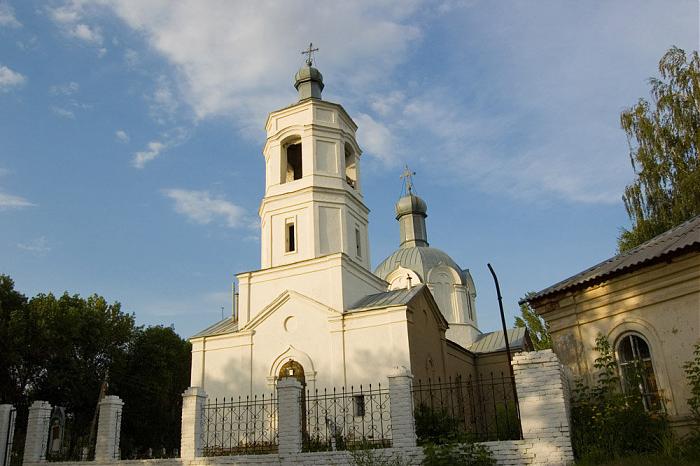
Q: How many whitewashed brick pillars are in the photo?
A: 7